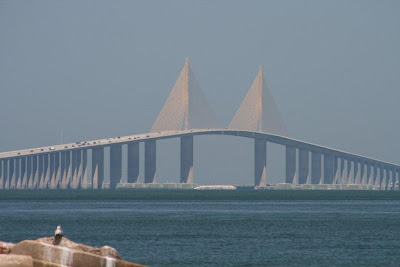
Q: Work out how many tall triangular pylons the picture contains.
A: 2